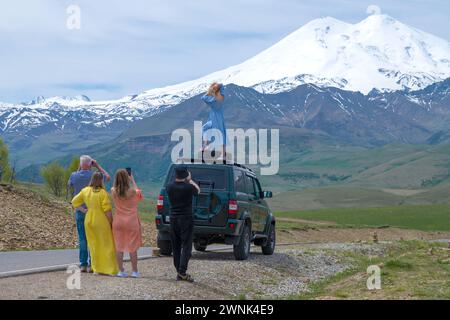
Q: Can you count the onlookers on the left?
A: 4